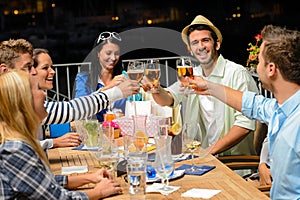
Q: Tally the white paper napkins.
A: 3